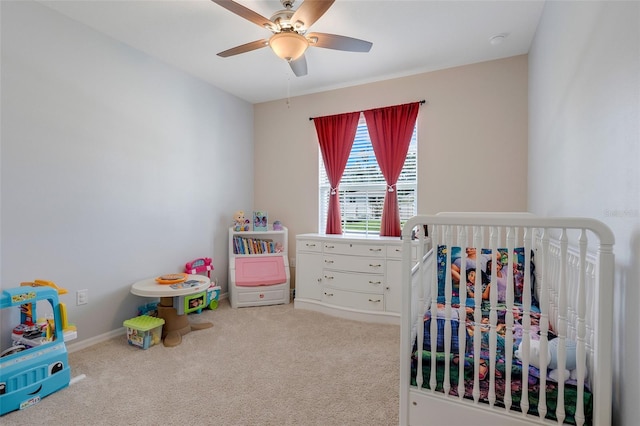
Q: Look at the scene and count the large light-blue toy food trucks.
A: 1